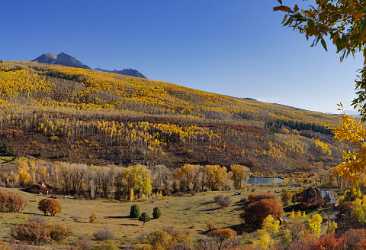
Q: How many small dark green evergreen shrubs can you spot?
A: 3